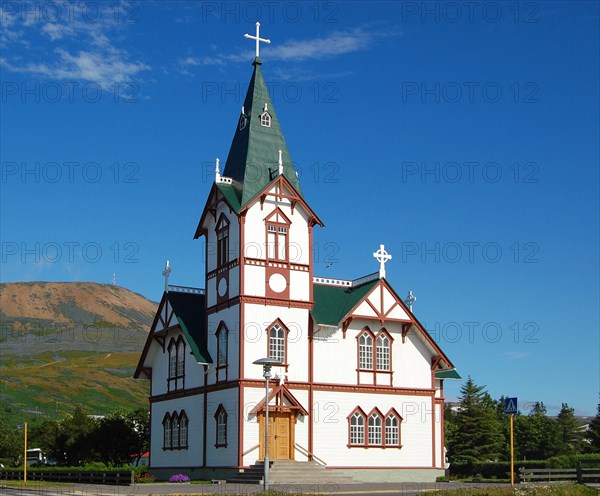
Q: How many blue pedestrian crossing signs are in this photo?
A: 1